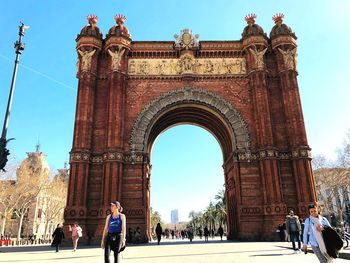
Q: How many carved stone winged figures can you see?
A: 4